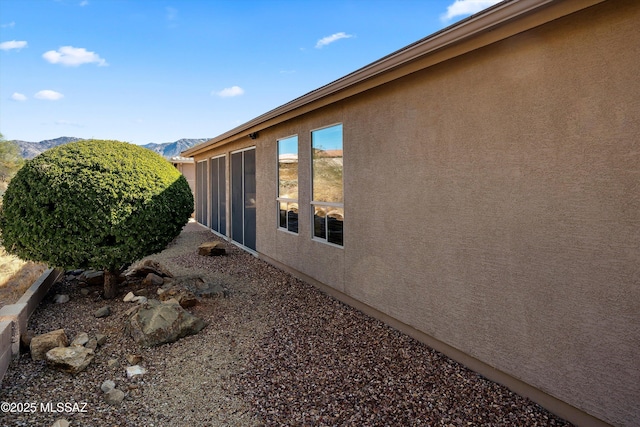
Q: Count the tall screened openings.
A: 3